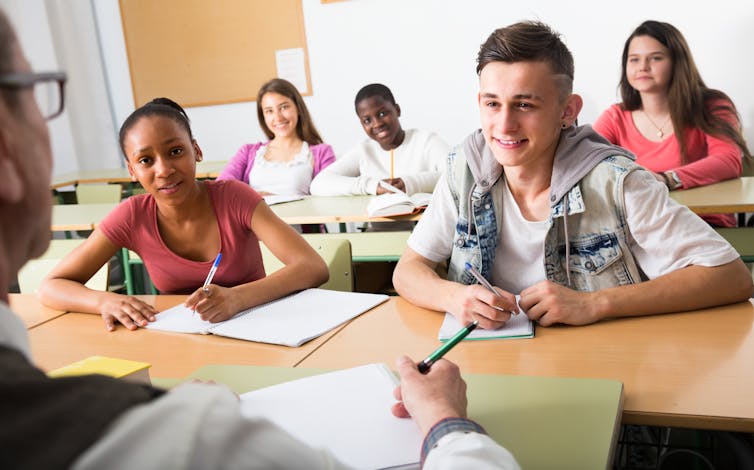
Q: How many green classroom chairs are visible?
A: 3